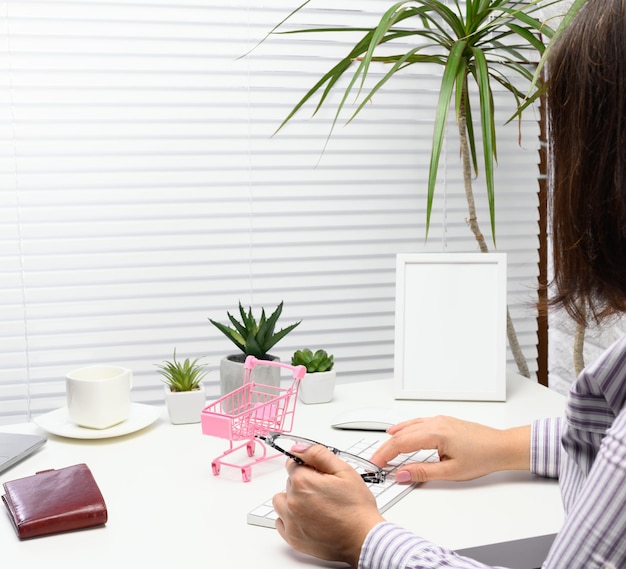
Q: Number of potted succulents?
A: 3